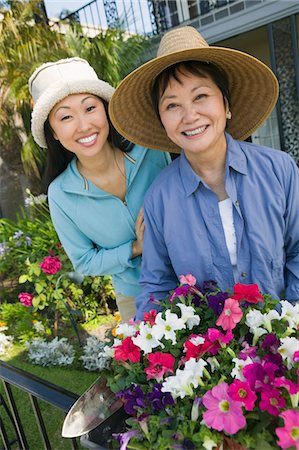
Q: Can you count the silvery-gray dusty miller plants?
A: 2